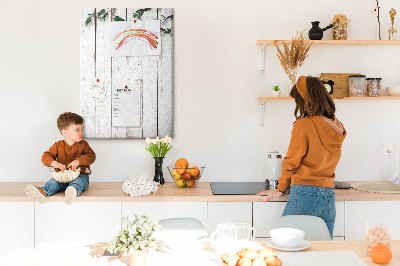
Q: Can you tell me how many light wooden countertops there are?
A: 1